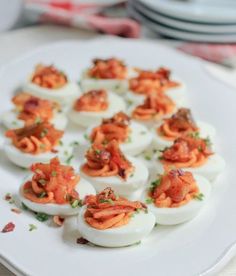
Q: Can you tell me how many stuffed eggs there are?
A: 14